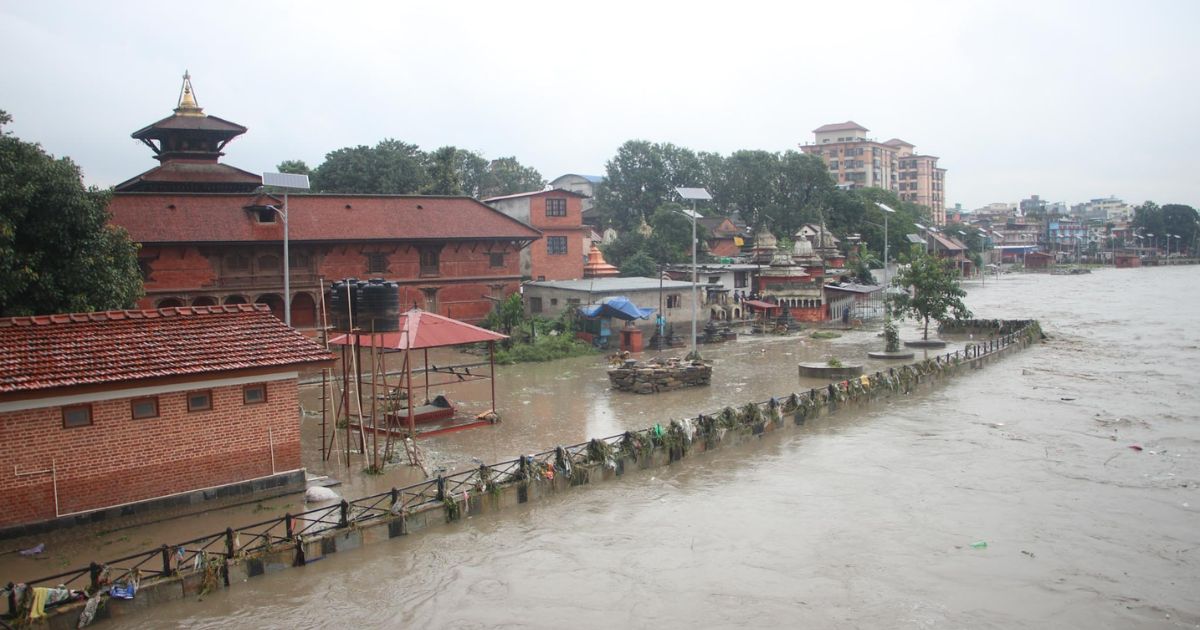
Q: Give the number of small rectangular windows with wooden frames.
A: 4